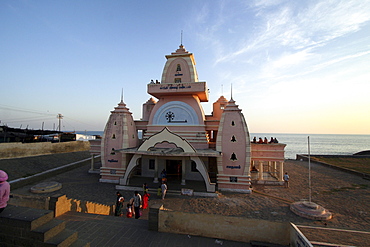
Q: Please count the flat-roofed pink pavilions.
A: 2